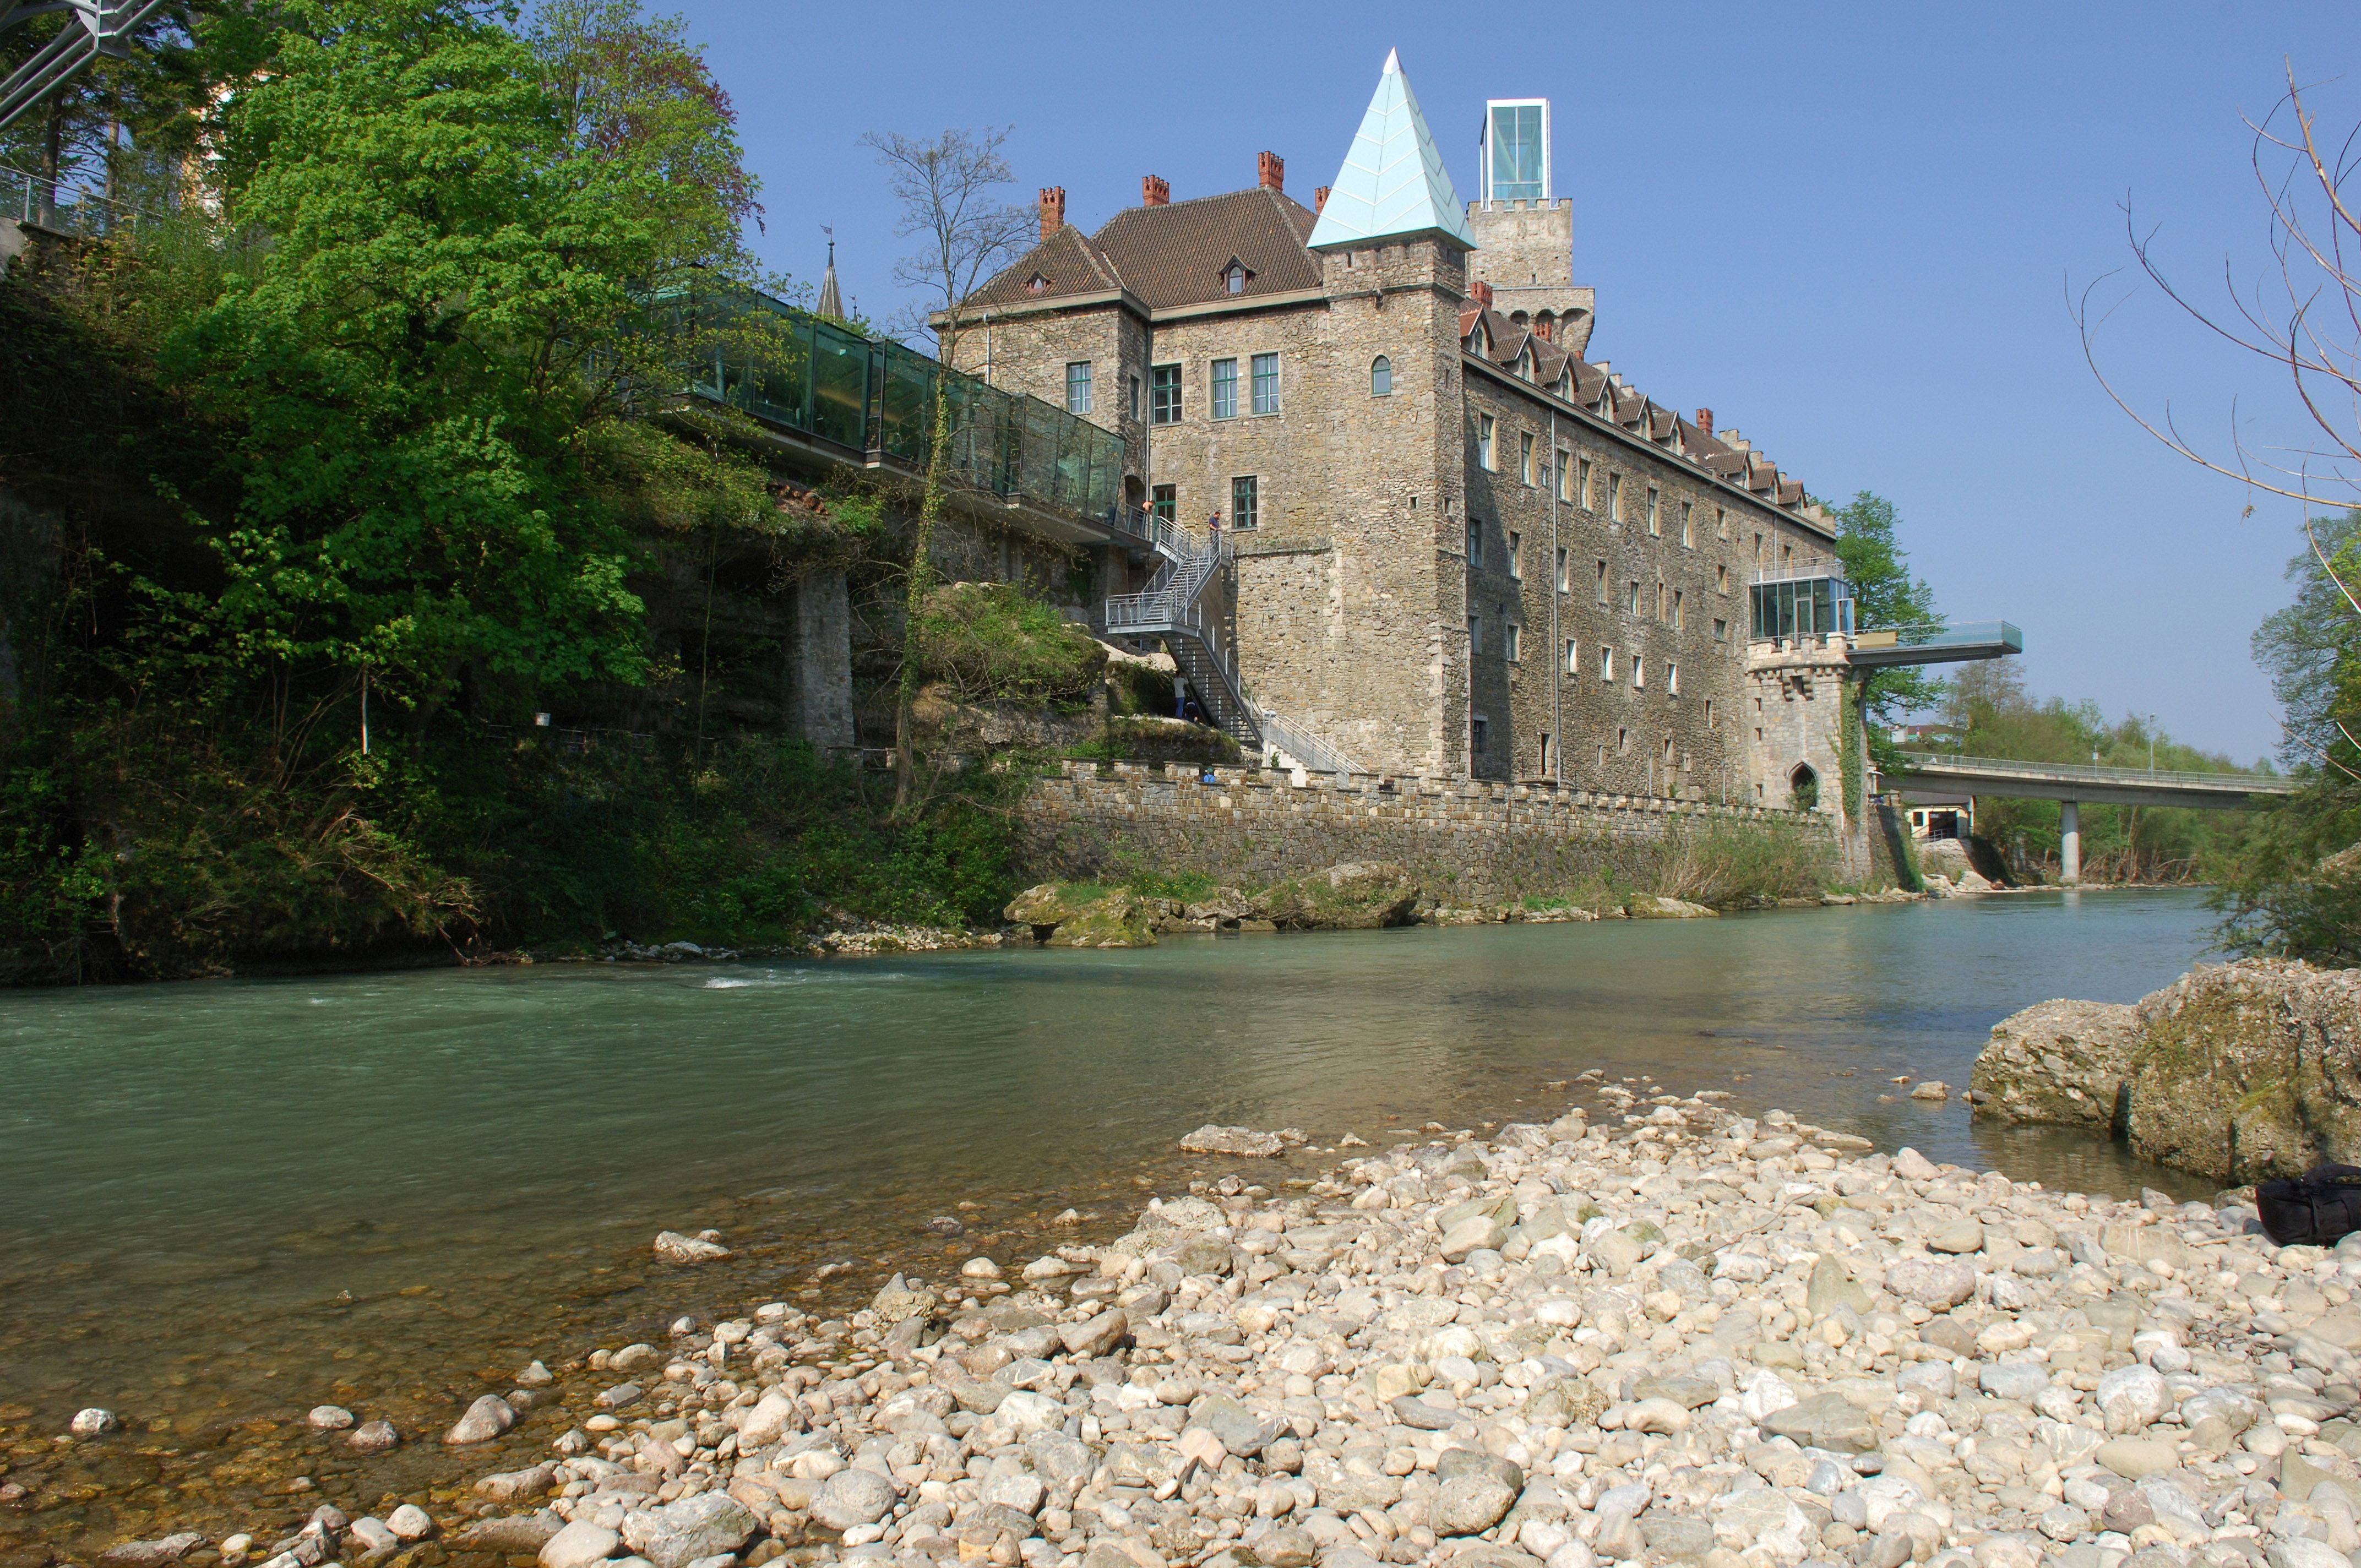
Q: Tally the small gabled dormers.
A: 11